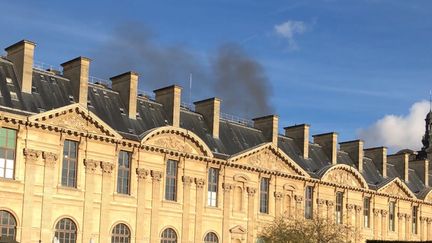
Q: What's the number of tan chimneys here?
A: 12